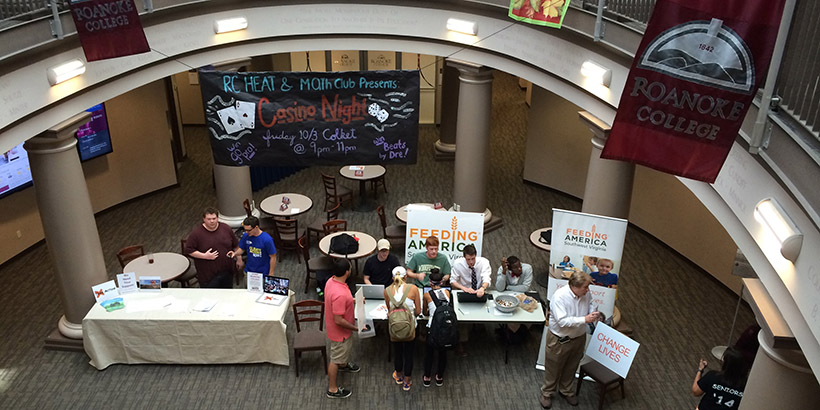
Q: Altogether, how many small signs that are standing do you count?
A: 4